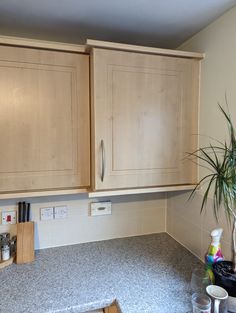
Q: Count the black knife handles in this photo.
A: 3